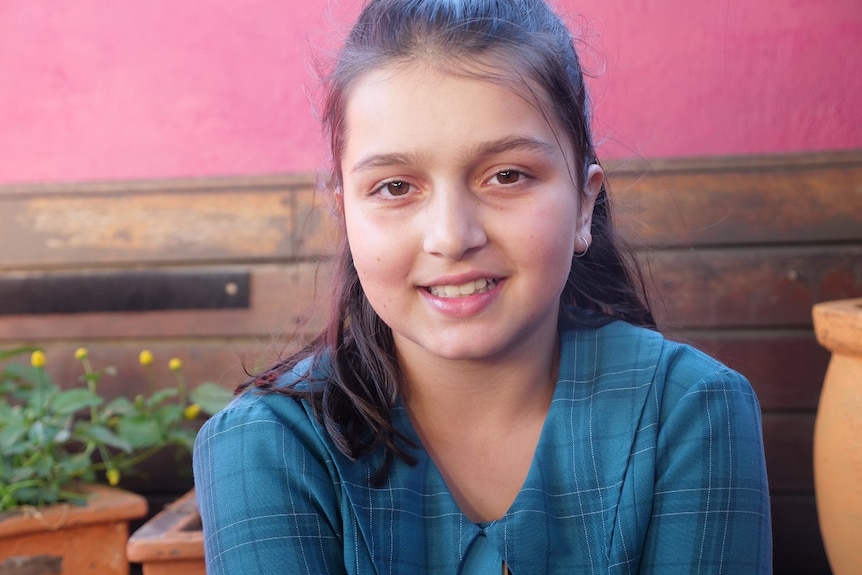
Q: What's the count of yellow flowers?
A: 6